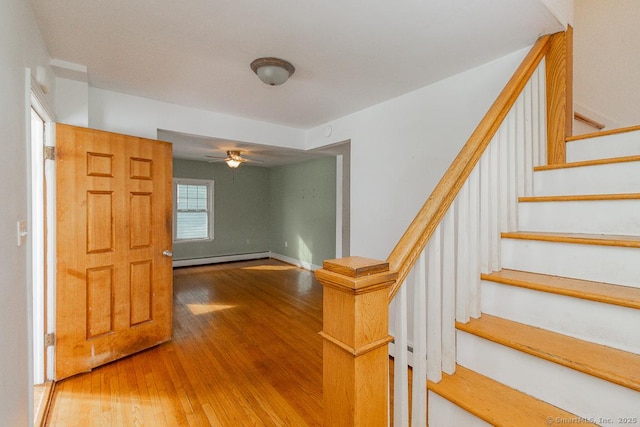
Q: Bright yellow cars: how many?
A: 0